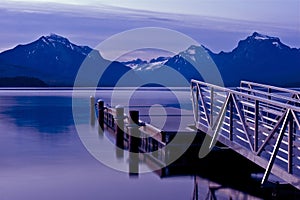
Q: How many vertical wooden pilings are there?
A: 4